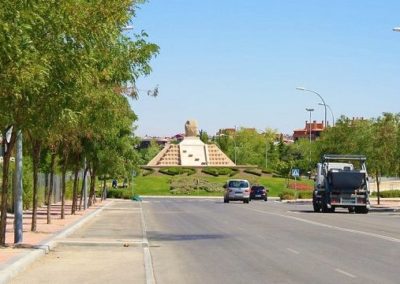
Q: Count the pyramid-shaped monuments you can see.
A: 1